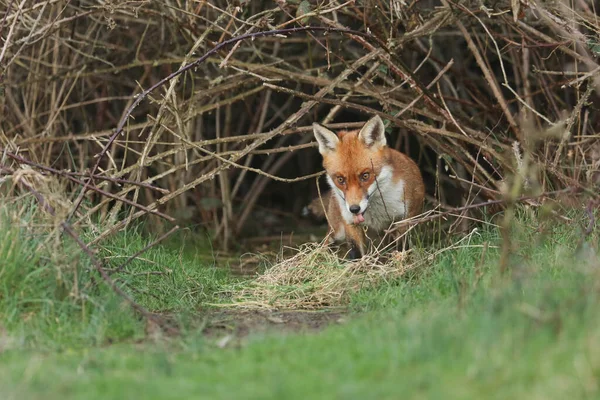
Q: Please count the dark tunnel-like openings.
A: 1